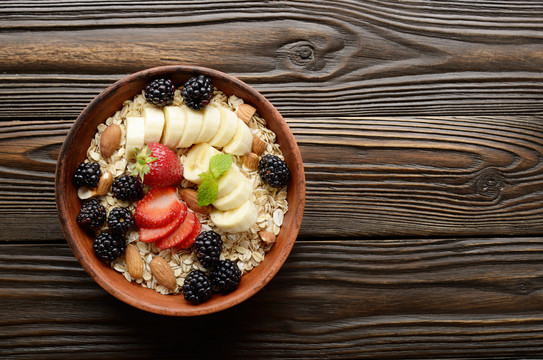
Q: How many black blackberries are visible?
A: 11